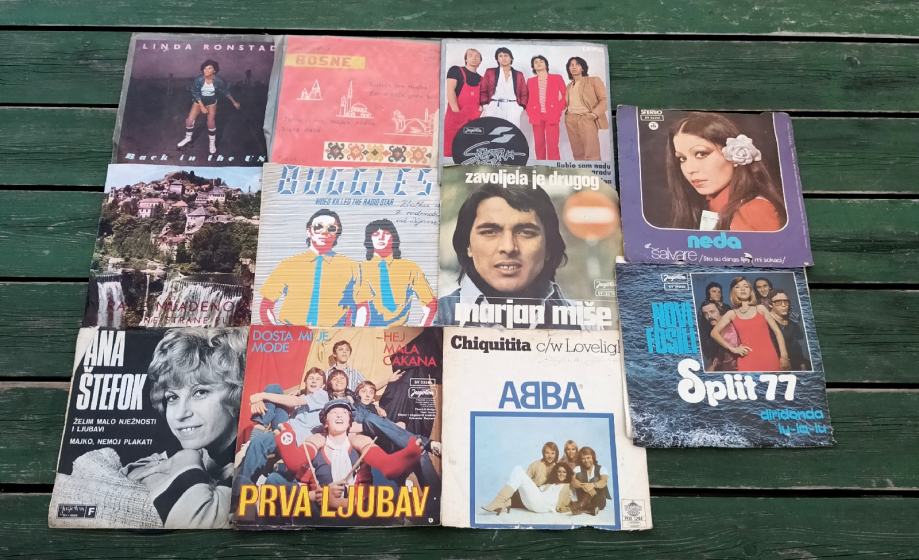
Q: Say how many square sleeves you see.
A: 11